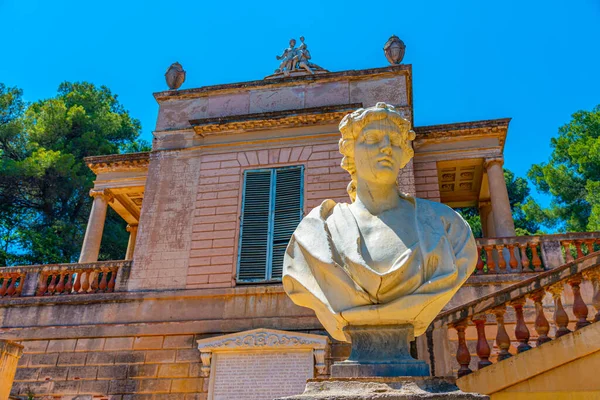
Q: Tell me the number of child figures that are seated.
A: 2